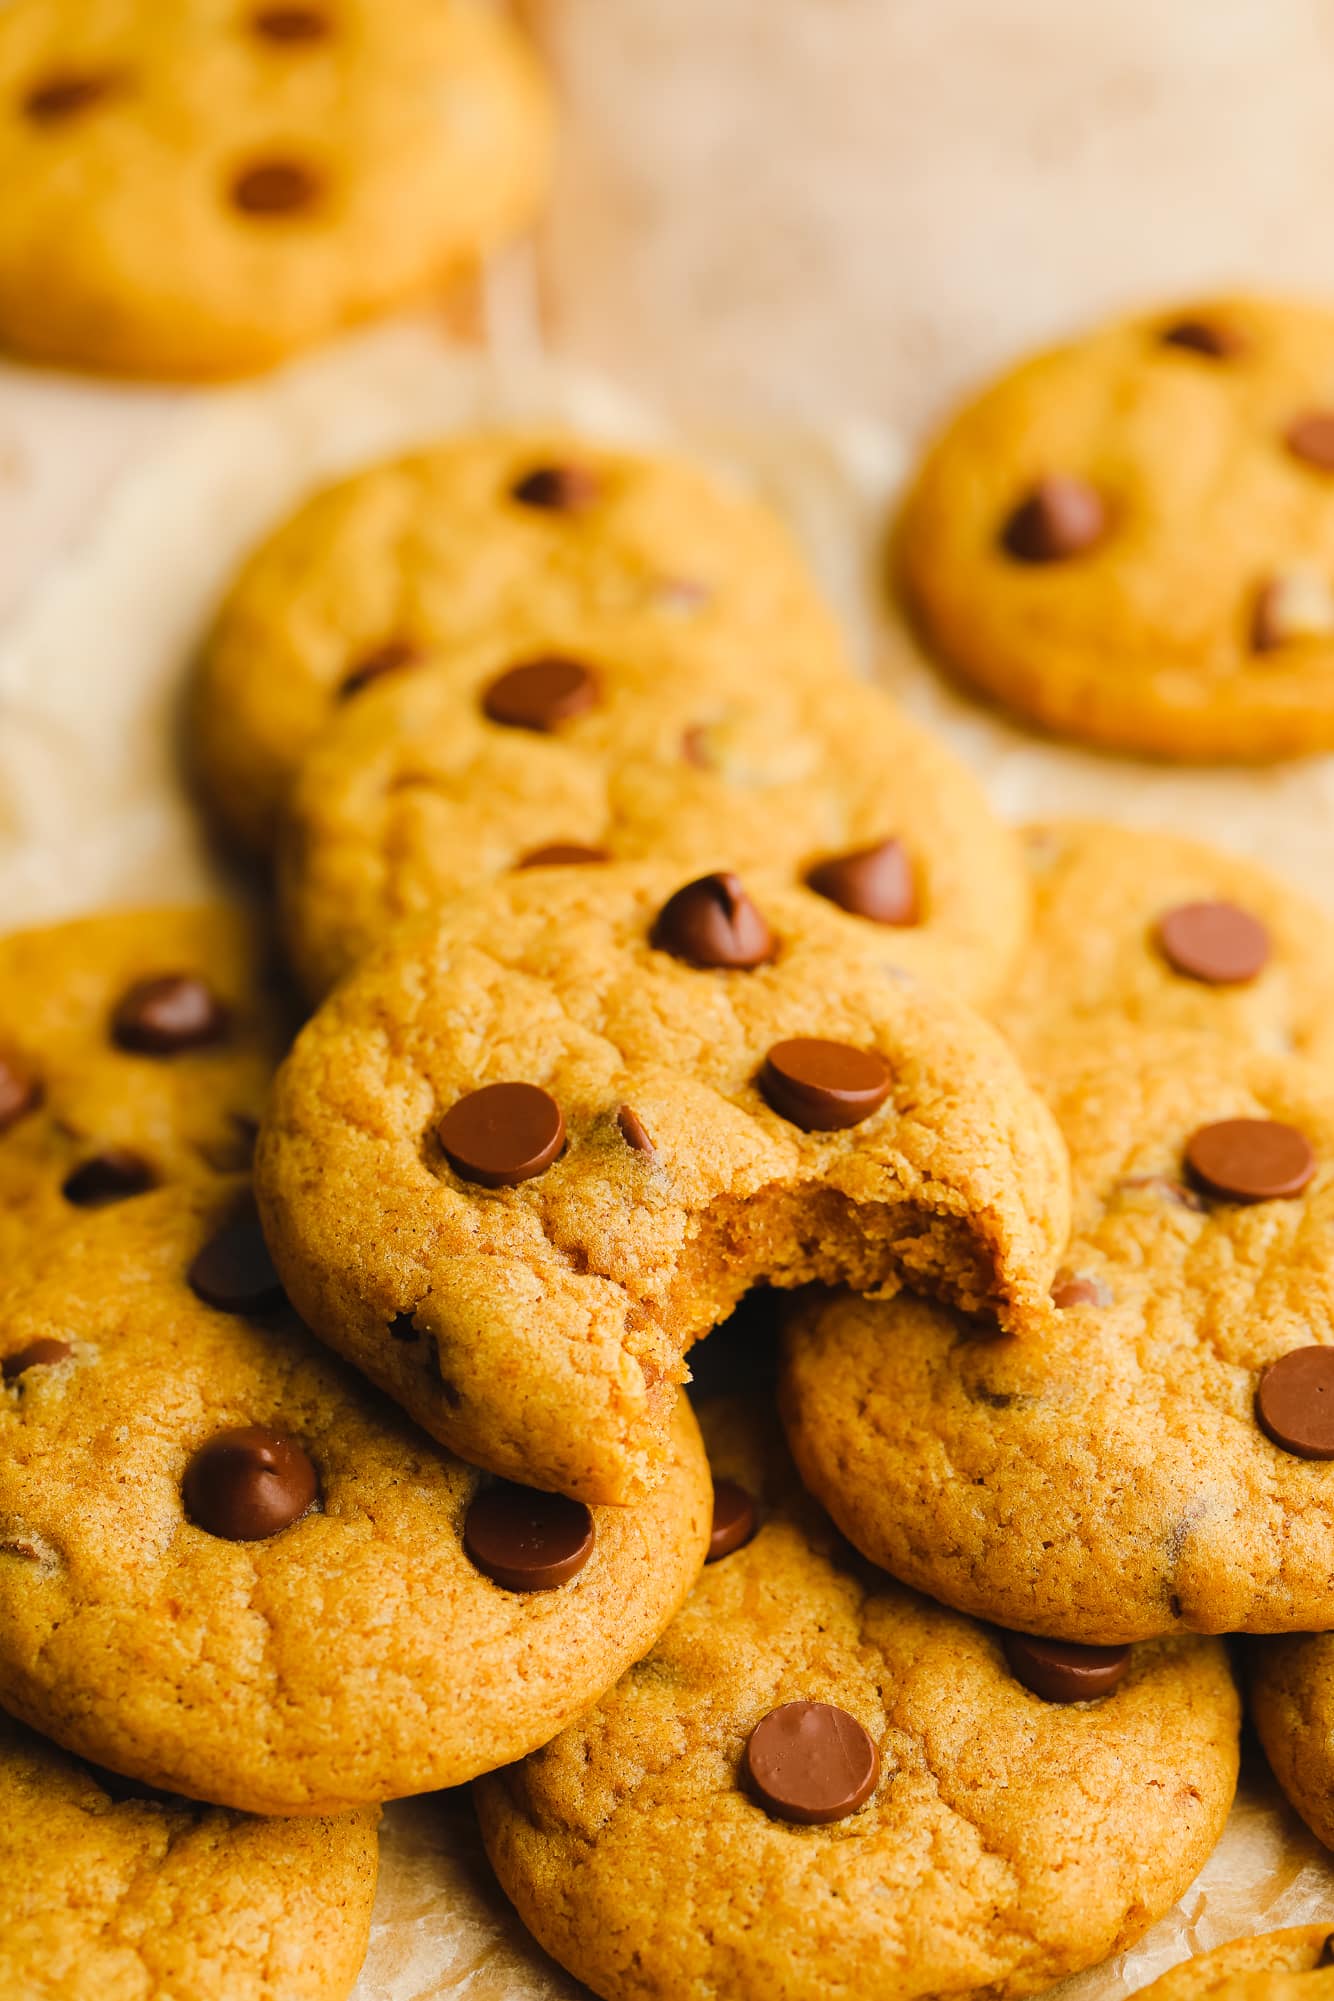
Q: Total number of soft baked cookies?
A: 13